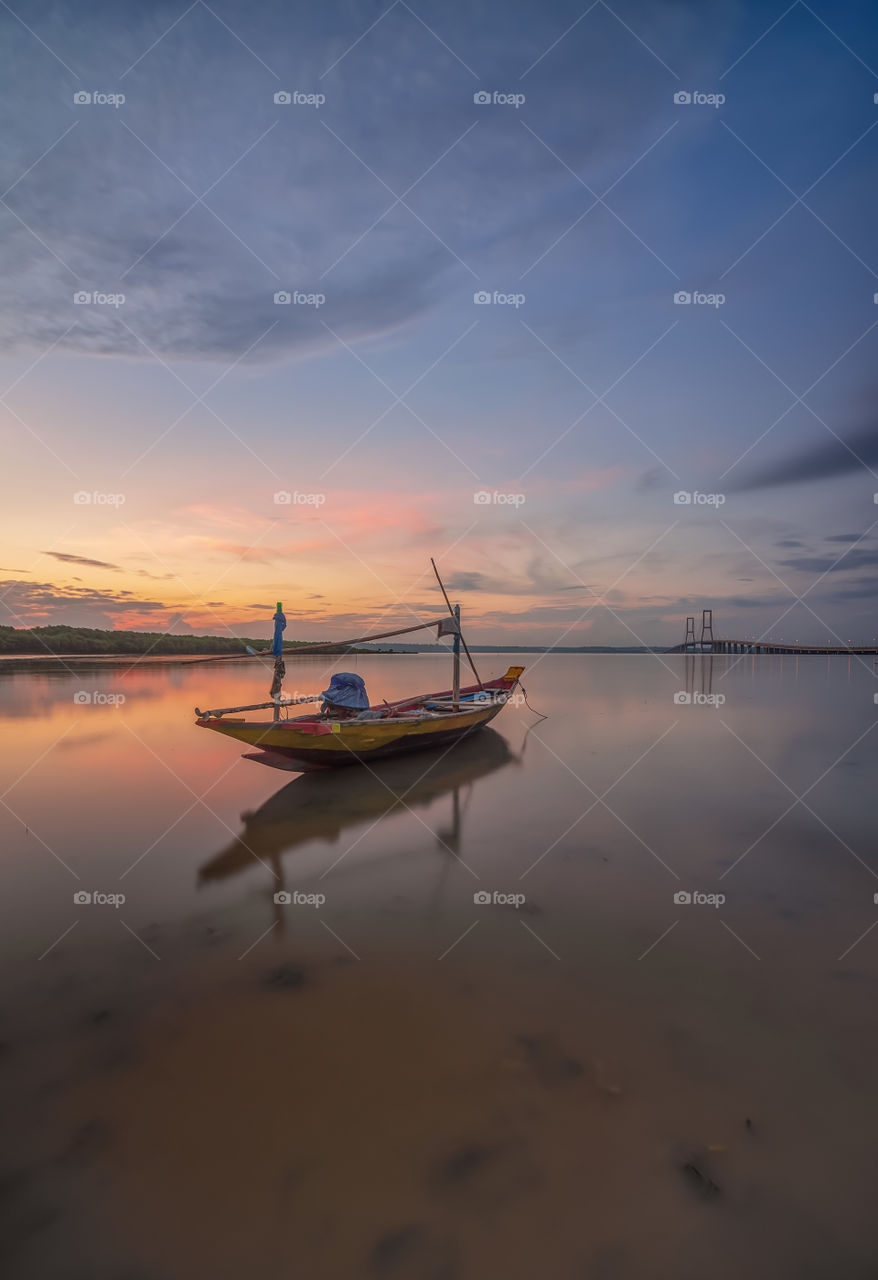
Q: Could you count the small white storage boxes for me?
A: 0